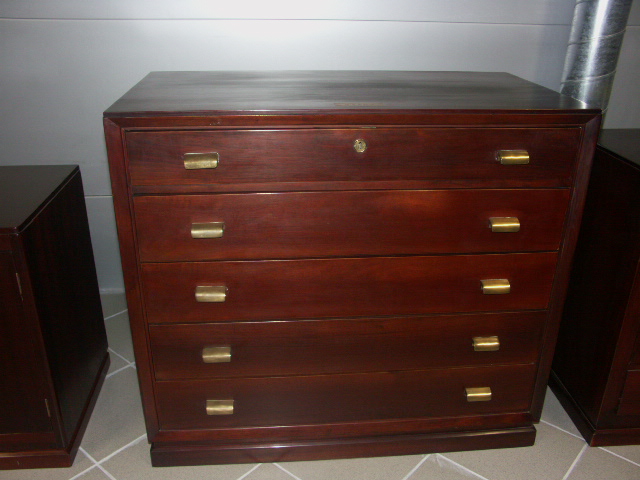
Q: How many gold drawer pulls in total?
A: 10